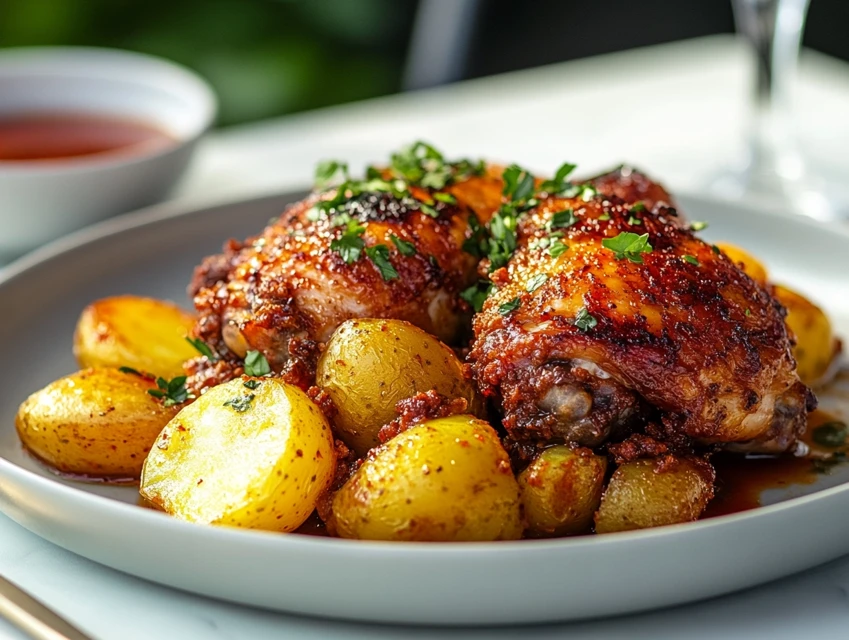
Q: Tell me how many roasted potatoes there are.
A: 9